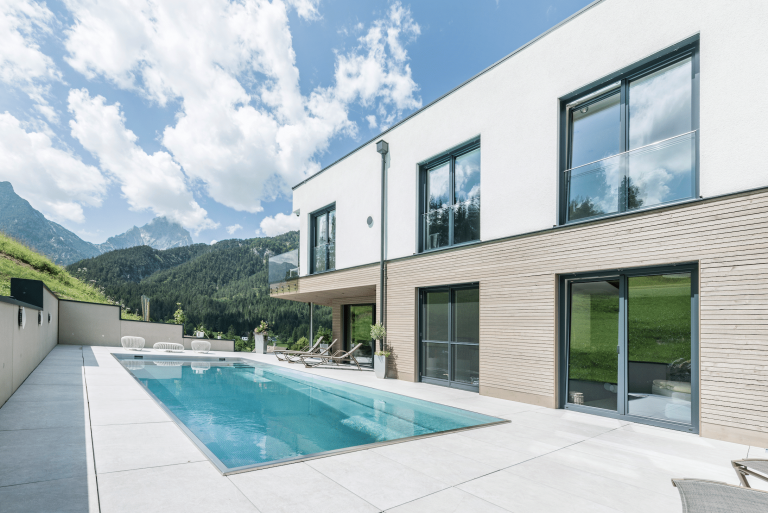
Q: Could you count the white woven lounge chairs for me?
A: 3